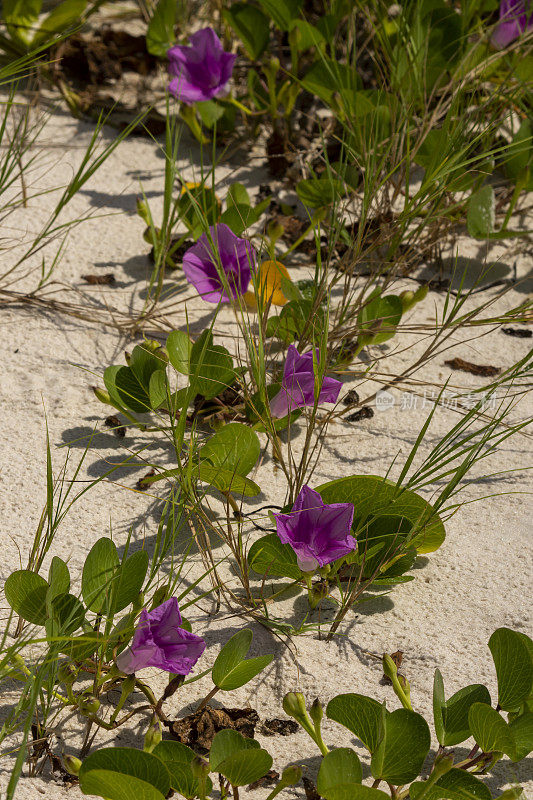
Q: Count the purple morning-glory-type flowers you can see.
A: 6